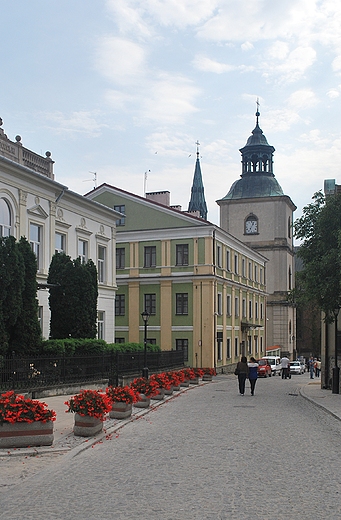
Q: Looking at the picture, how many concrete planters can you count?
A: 10